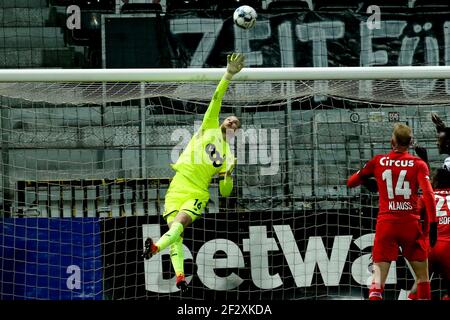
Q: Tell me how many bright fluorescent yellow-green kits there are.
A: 1